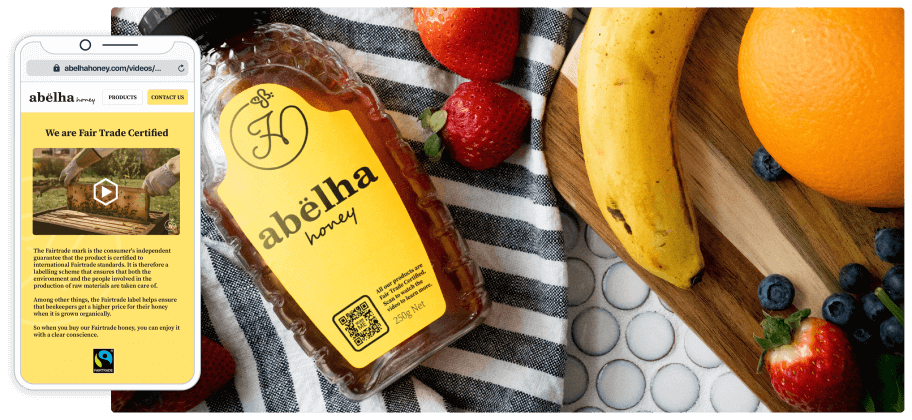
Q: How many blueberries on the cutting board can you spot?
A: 9